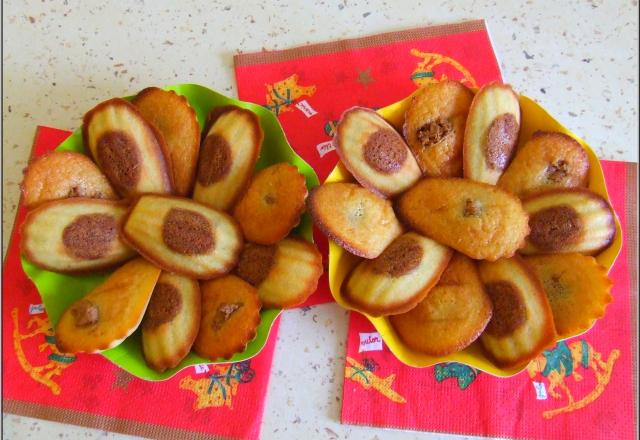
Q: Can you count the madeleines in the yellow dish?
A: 11